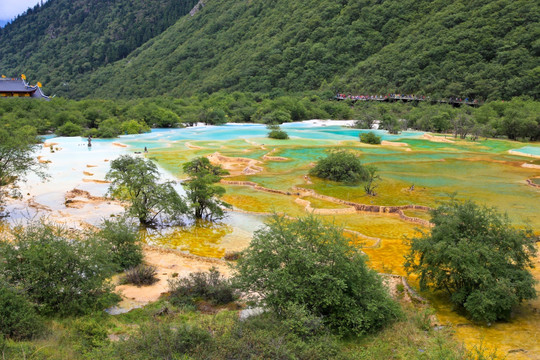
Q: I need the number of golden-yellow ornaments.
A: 3